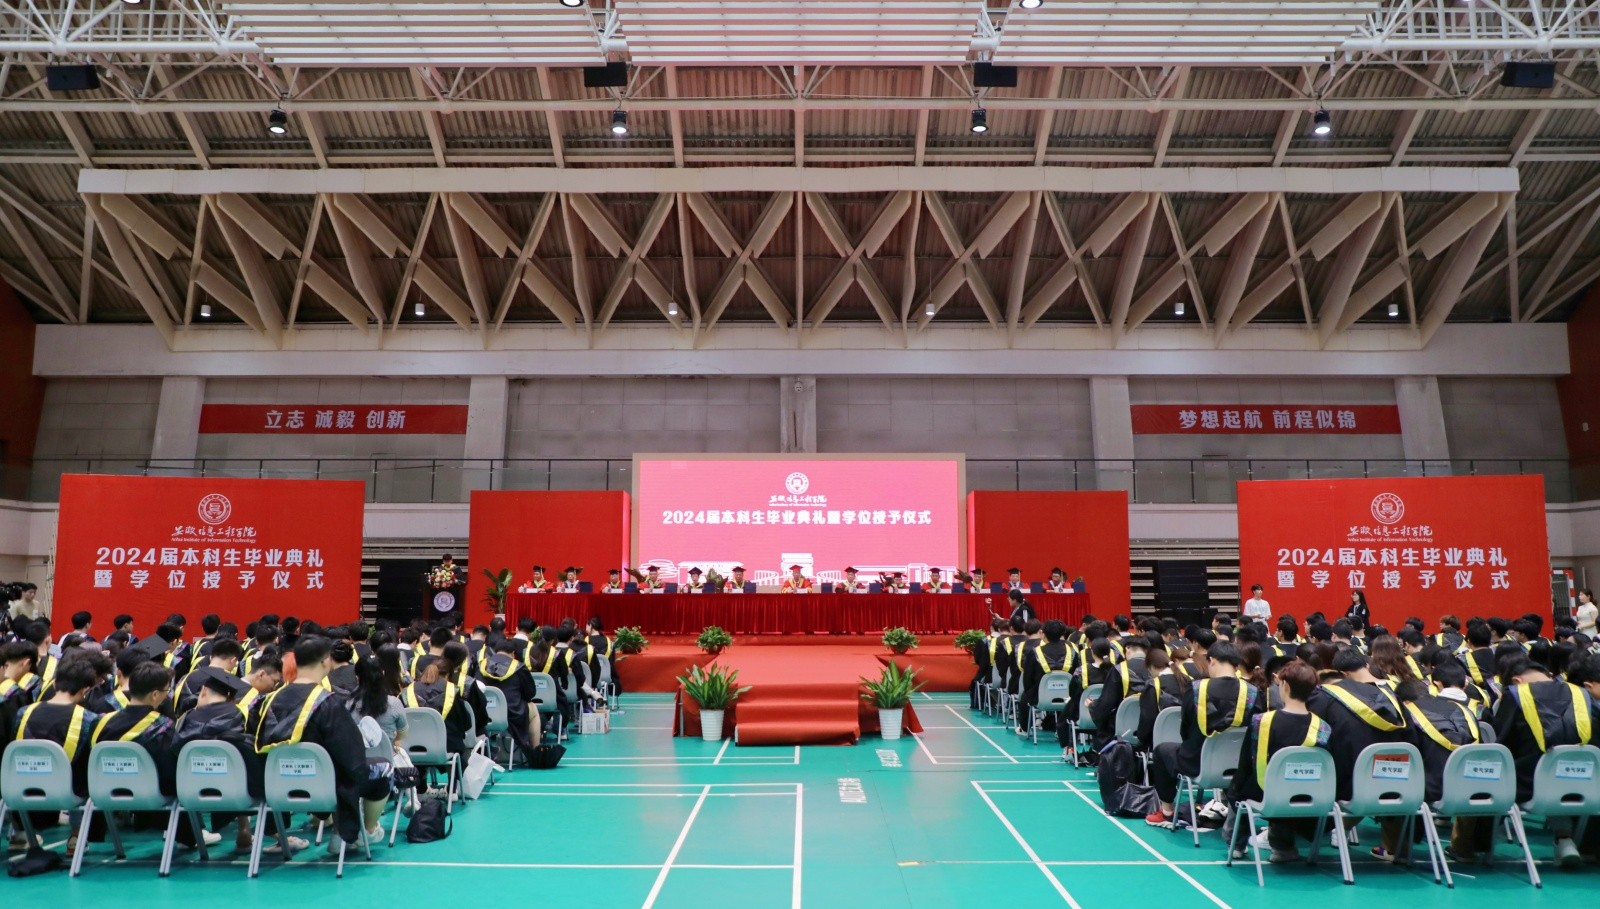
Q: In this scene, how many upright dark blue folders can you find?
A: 12